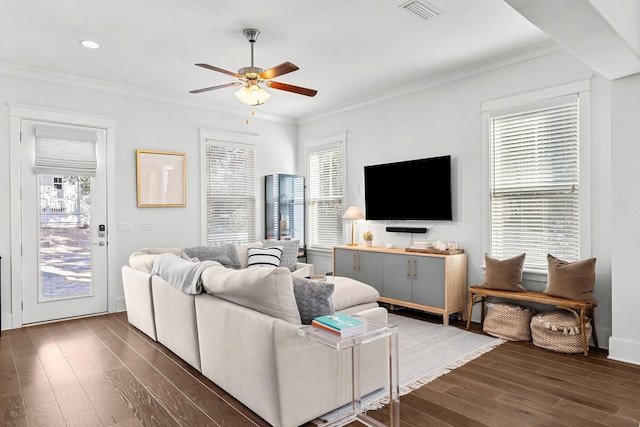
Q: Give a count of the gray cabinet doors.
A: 4